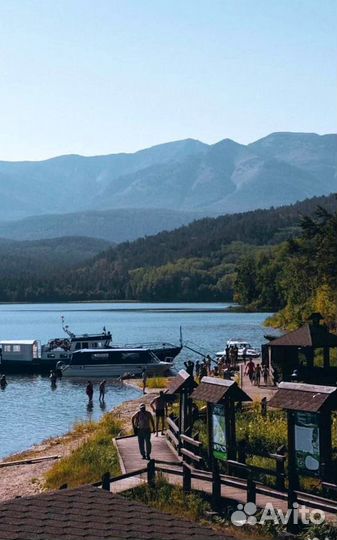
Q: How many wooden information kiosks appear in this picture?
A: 3